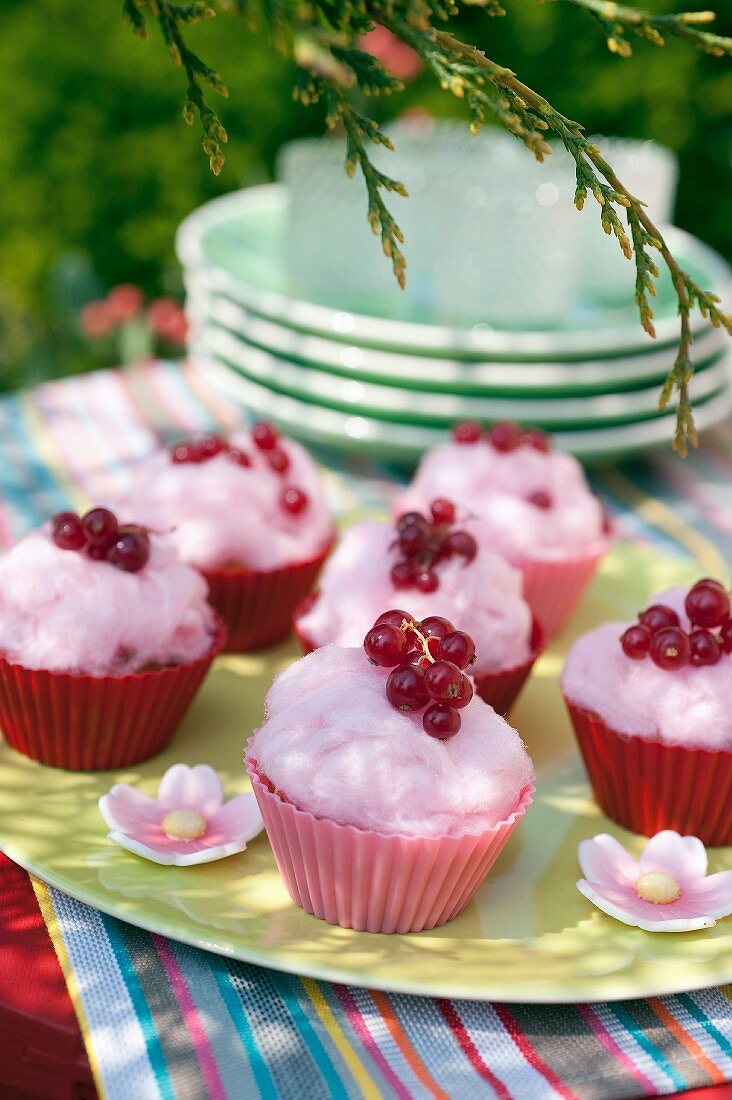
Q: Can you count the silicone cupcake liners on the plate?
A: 6